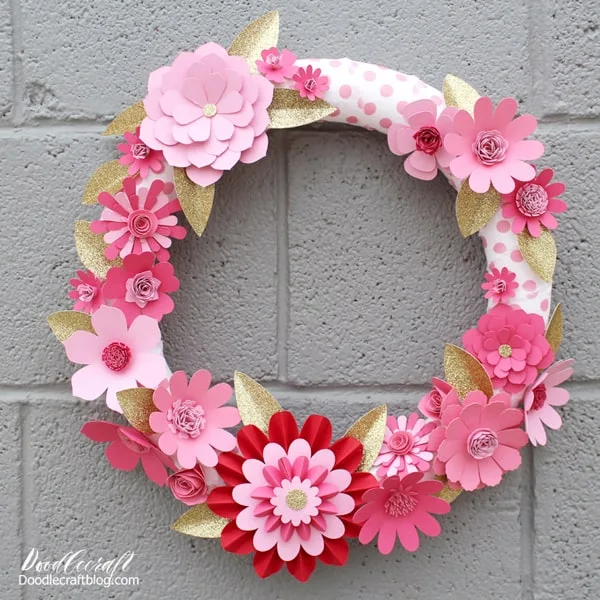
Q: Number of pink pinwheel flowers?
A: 2